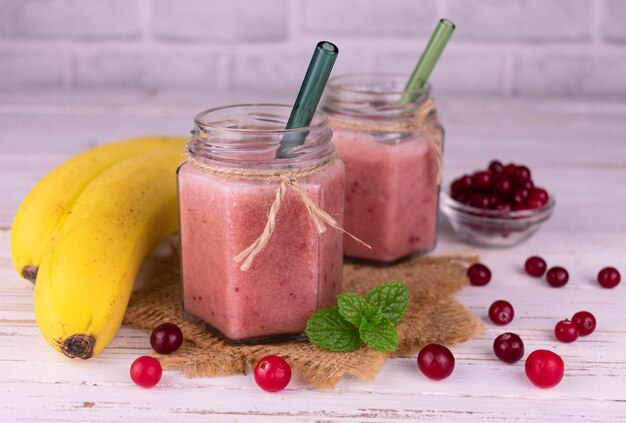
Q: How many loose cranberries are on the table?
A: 13